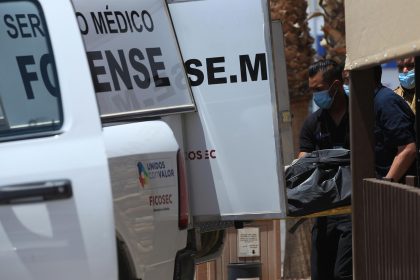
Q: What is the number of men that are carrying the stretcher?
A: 2